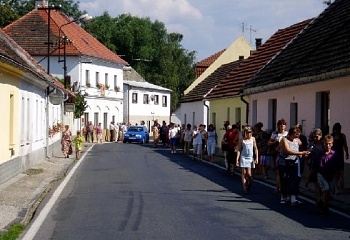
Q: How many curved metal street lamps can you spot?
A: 1